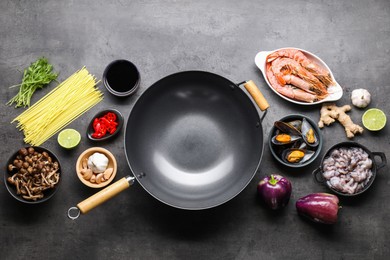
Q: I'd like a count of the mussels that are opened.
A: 3